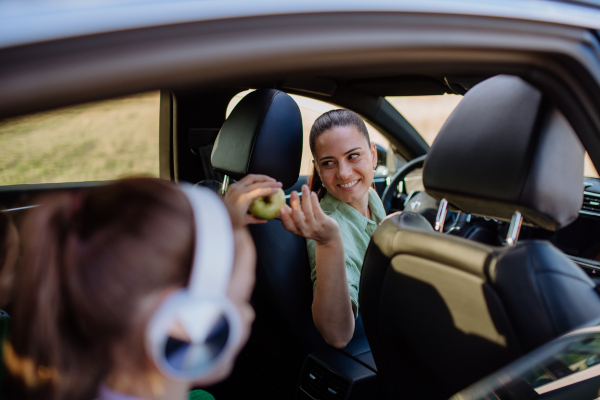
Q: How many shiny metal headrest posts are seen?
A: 3